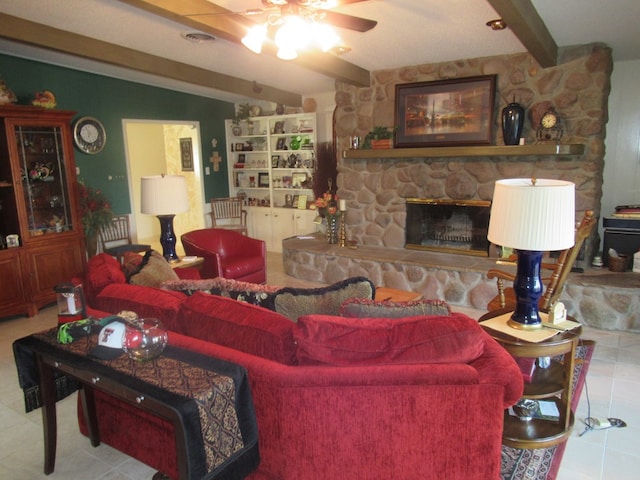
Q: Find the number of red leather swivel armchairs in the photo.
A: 1